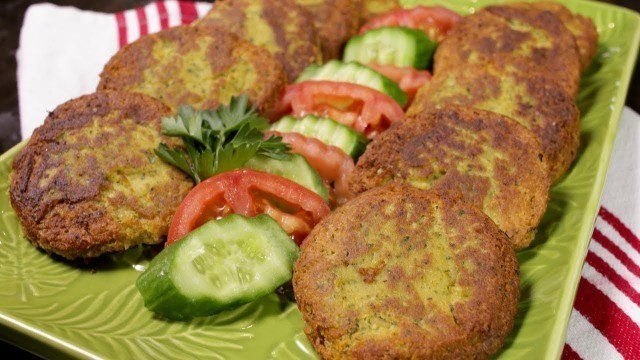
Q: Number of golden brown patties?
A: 10